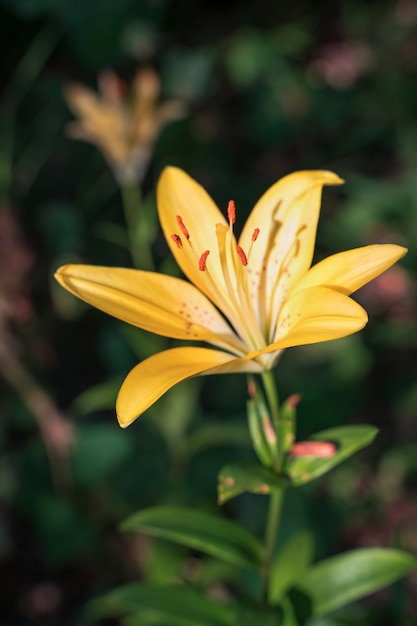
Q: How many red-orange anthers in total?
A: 6